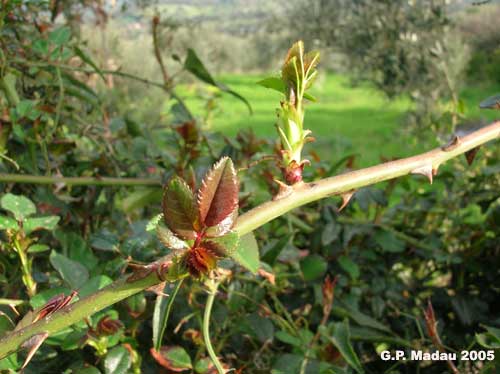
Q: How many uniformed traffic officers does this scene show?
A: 0